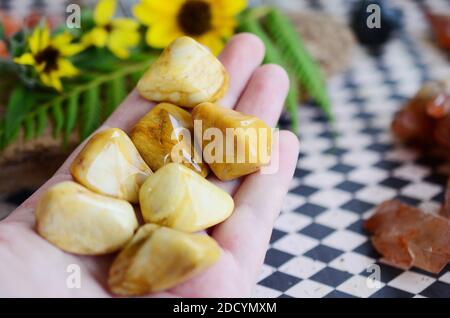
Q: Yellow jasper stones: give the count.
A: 7